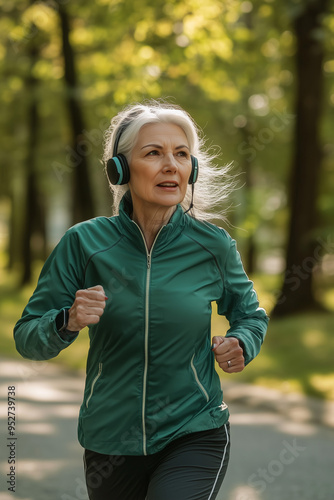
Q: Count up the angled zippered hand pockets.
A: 2